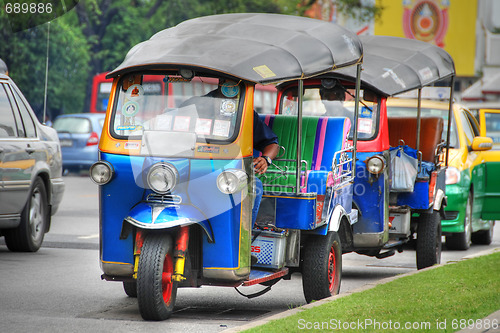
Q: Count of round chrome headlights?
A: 4